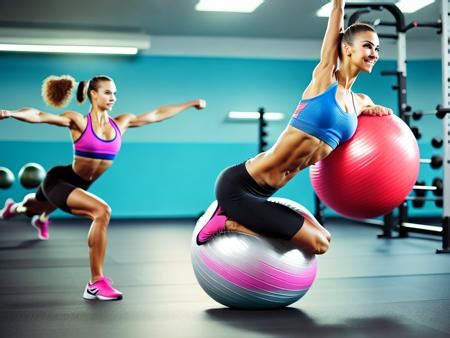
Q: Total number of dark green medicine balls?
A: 2